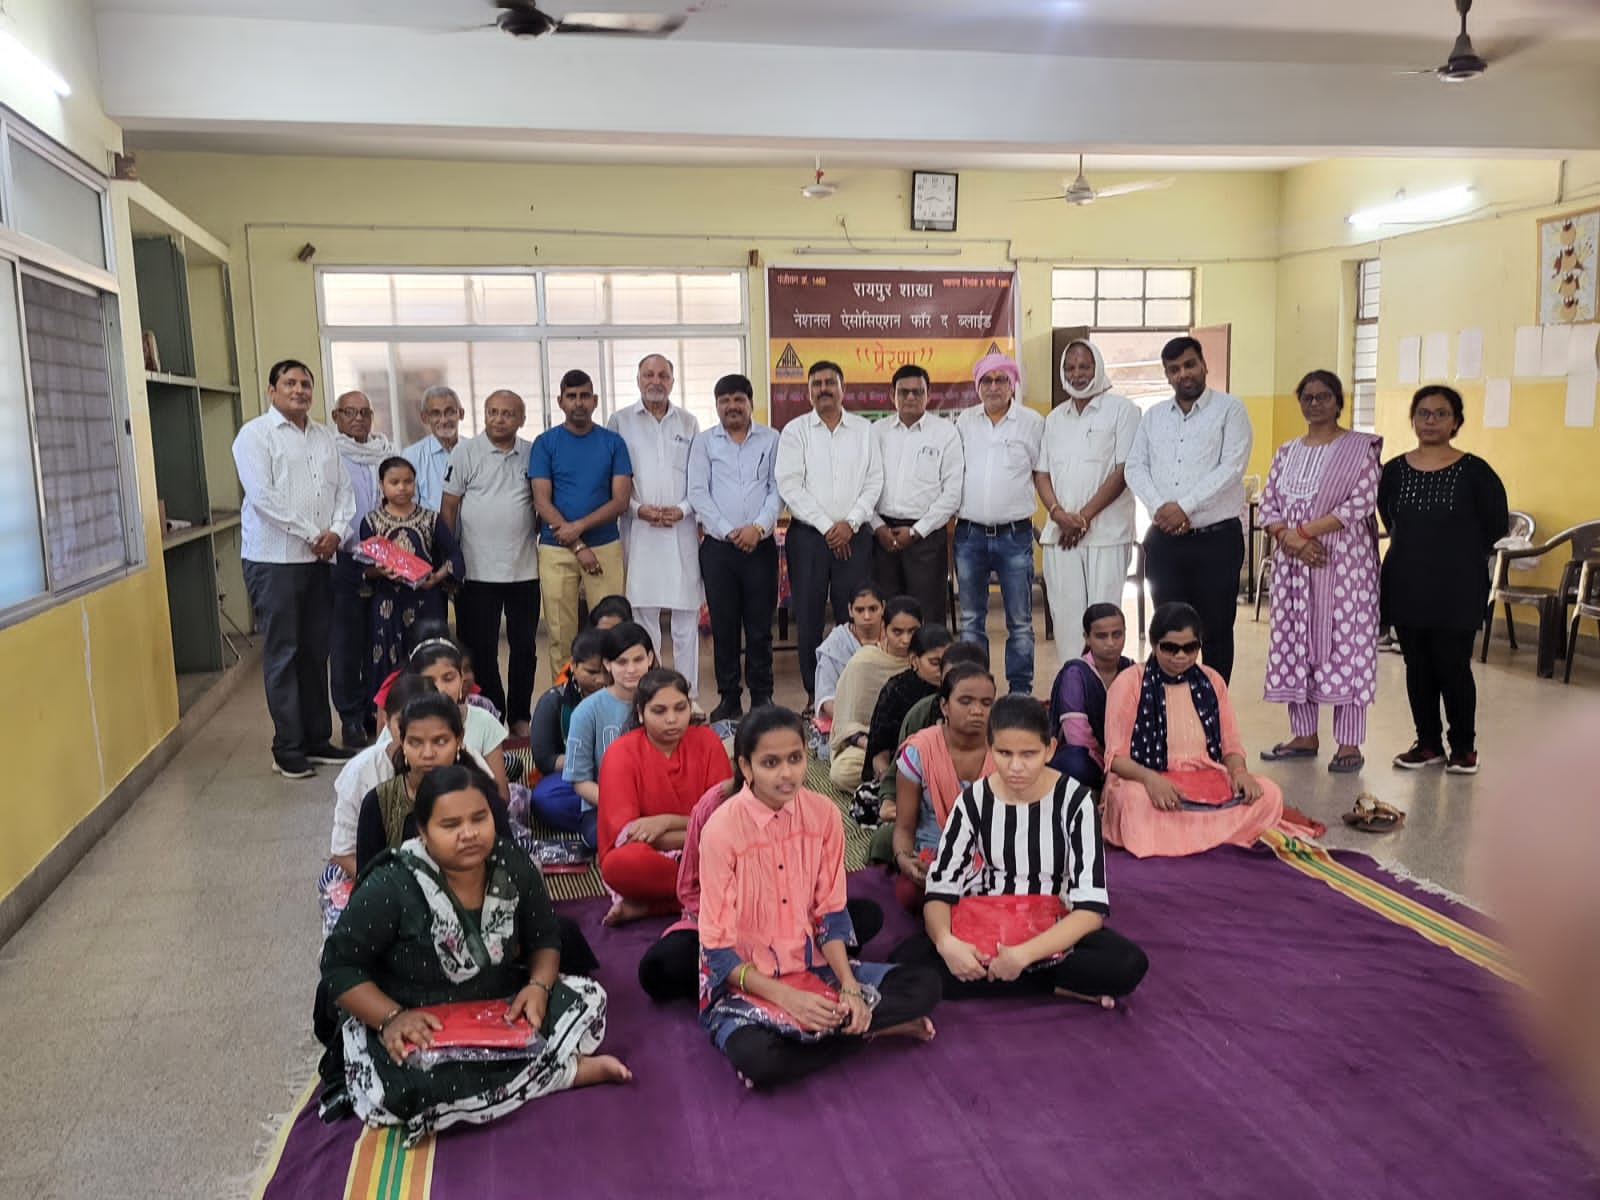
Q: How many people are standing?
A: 15